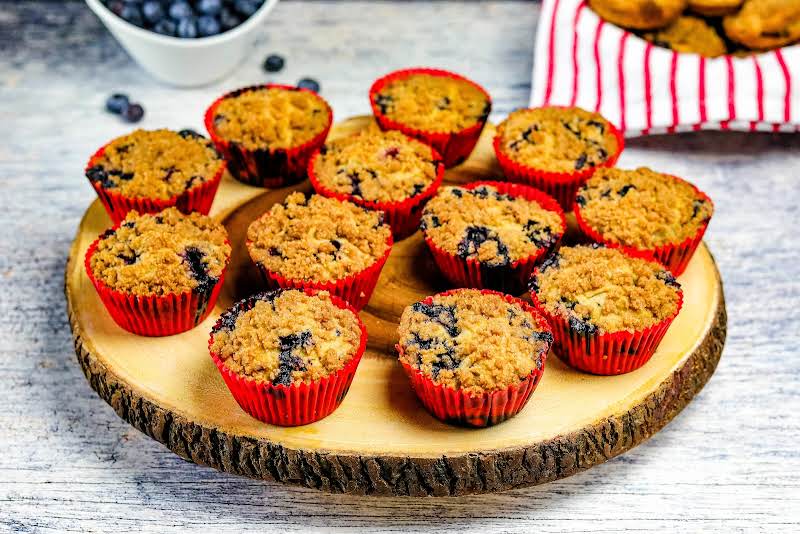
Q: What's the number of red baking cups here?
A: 12